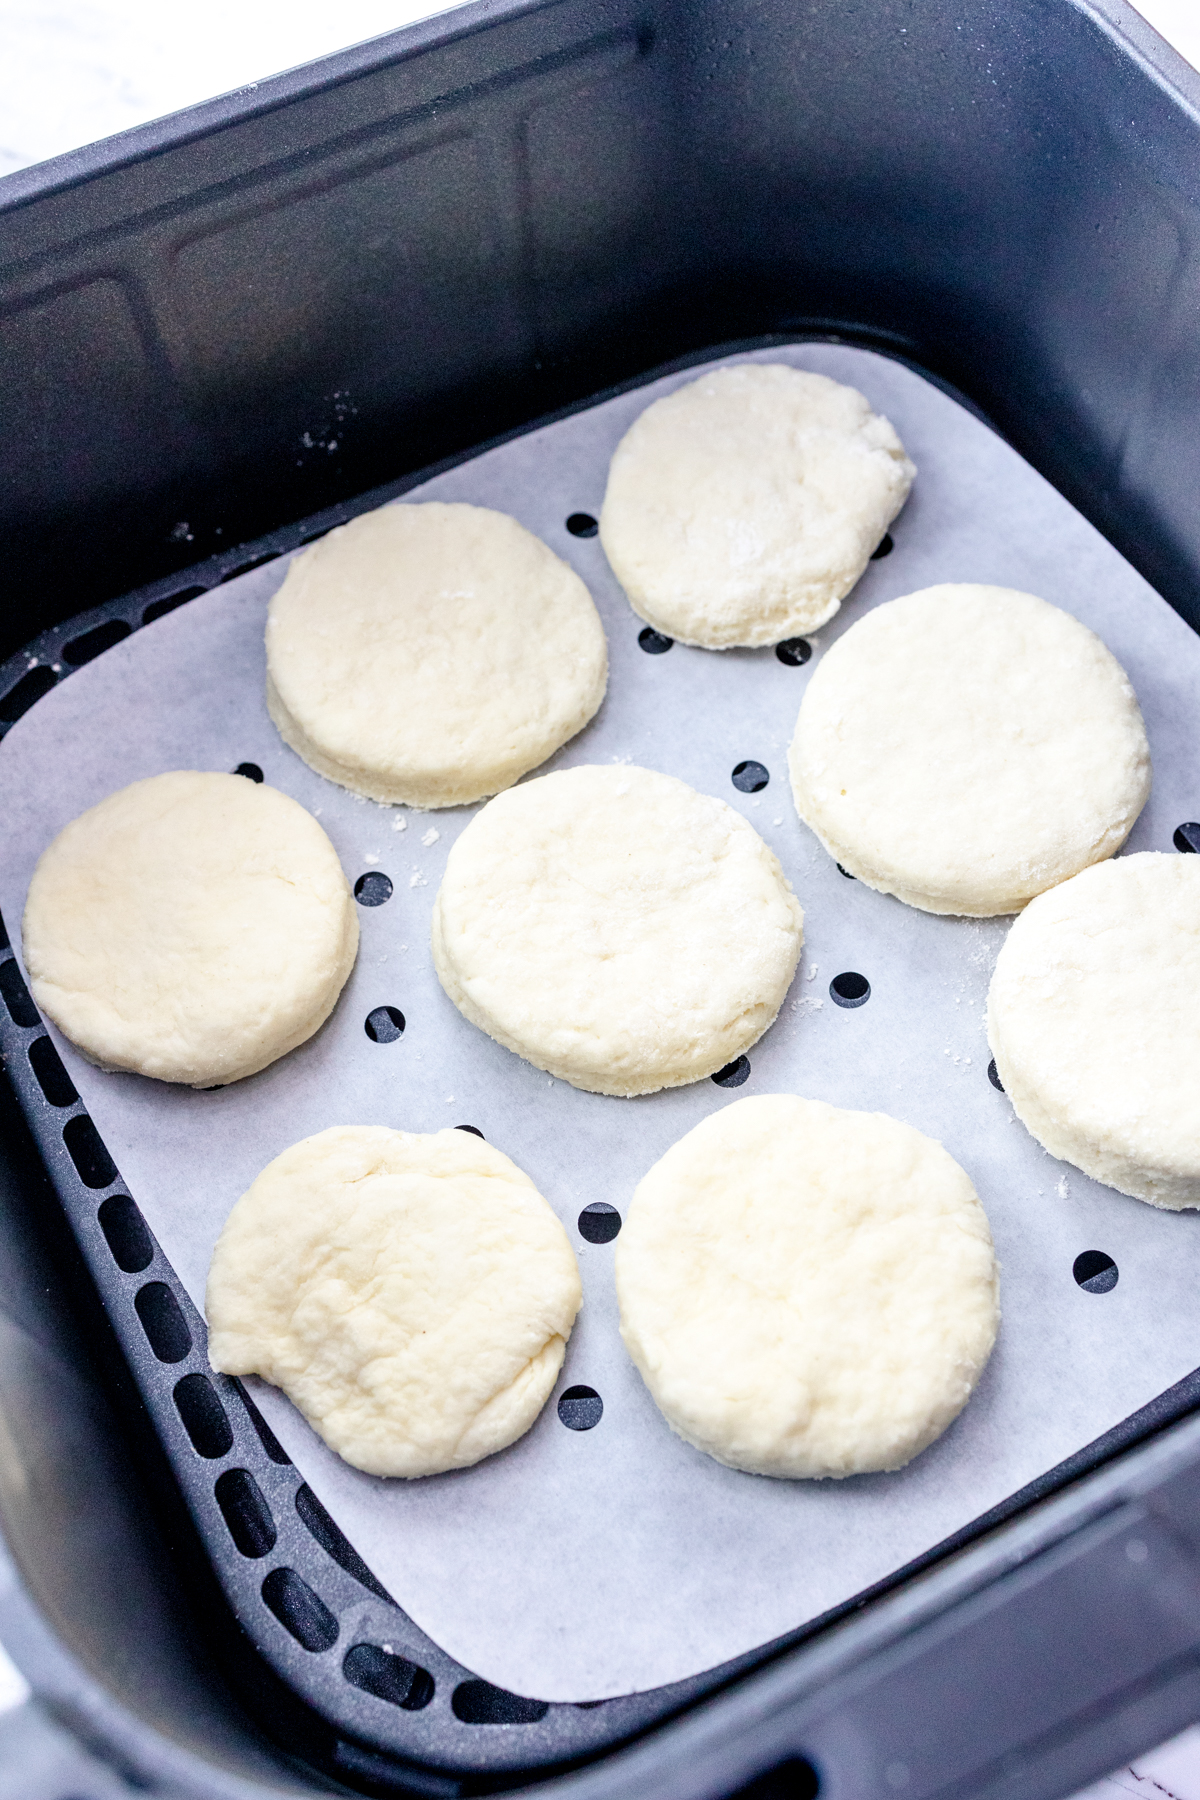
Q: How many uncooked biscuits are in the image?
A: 8